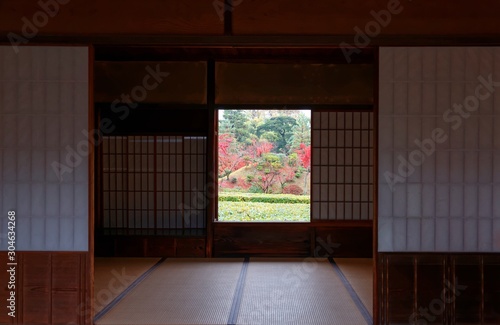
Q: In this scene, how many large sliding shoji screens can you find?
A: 2